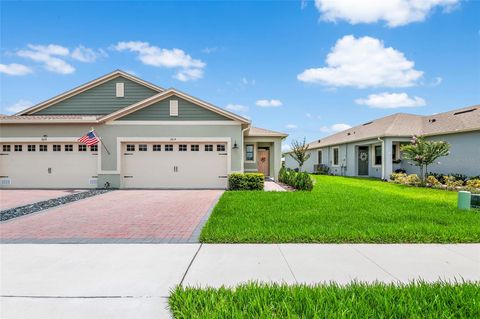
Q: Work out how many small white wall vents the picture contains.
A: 2